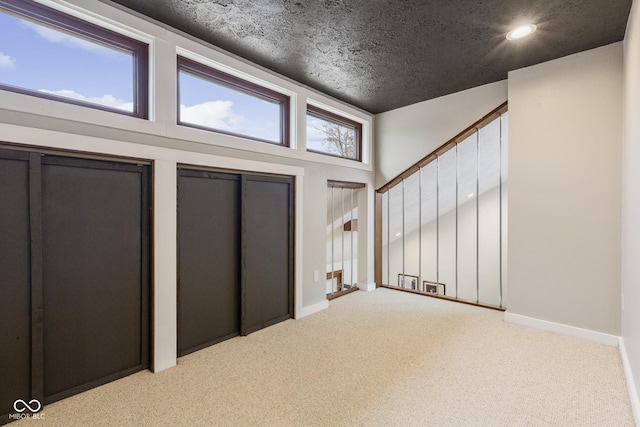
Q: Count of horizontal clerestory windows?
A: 3